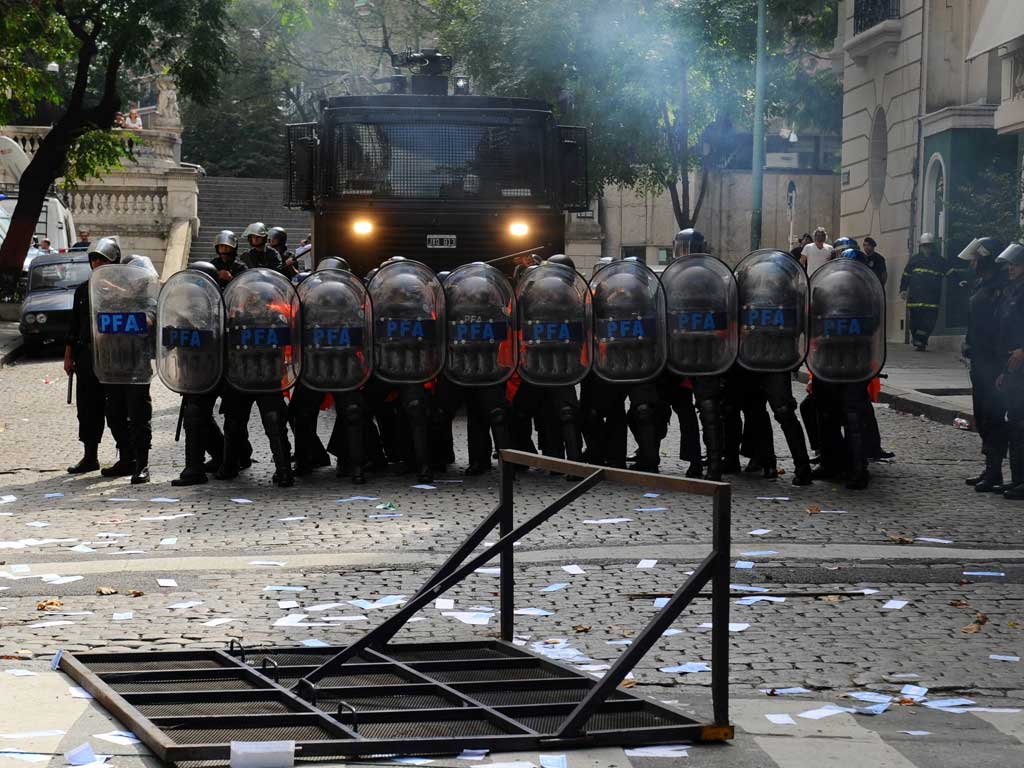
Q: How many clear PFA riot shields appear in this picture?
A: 11